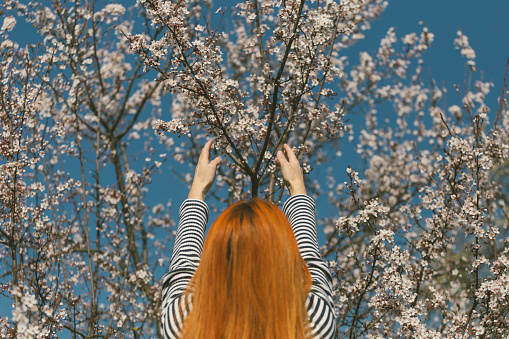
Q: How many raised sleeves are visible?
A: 2